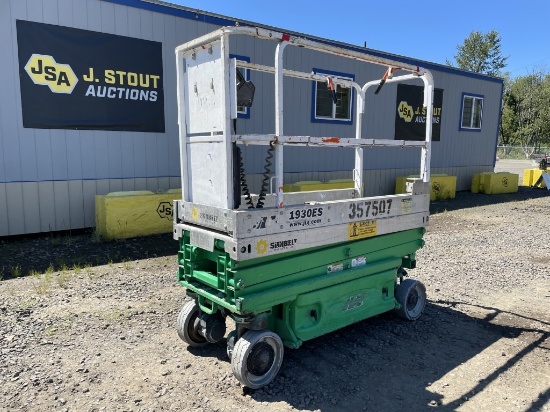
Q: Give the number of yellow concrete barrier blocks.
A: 5